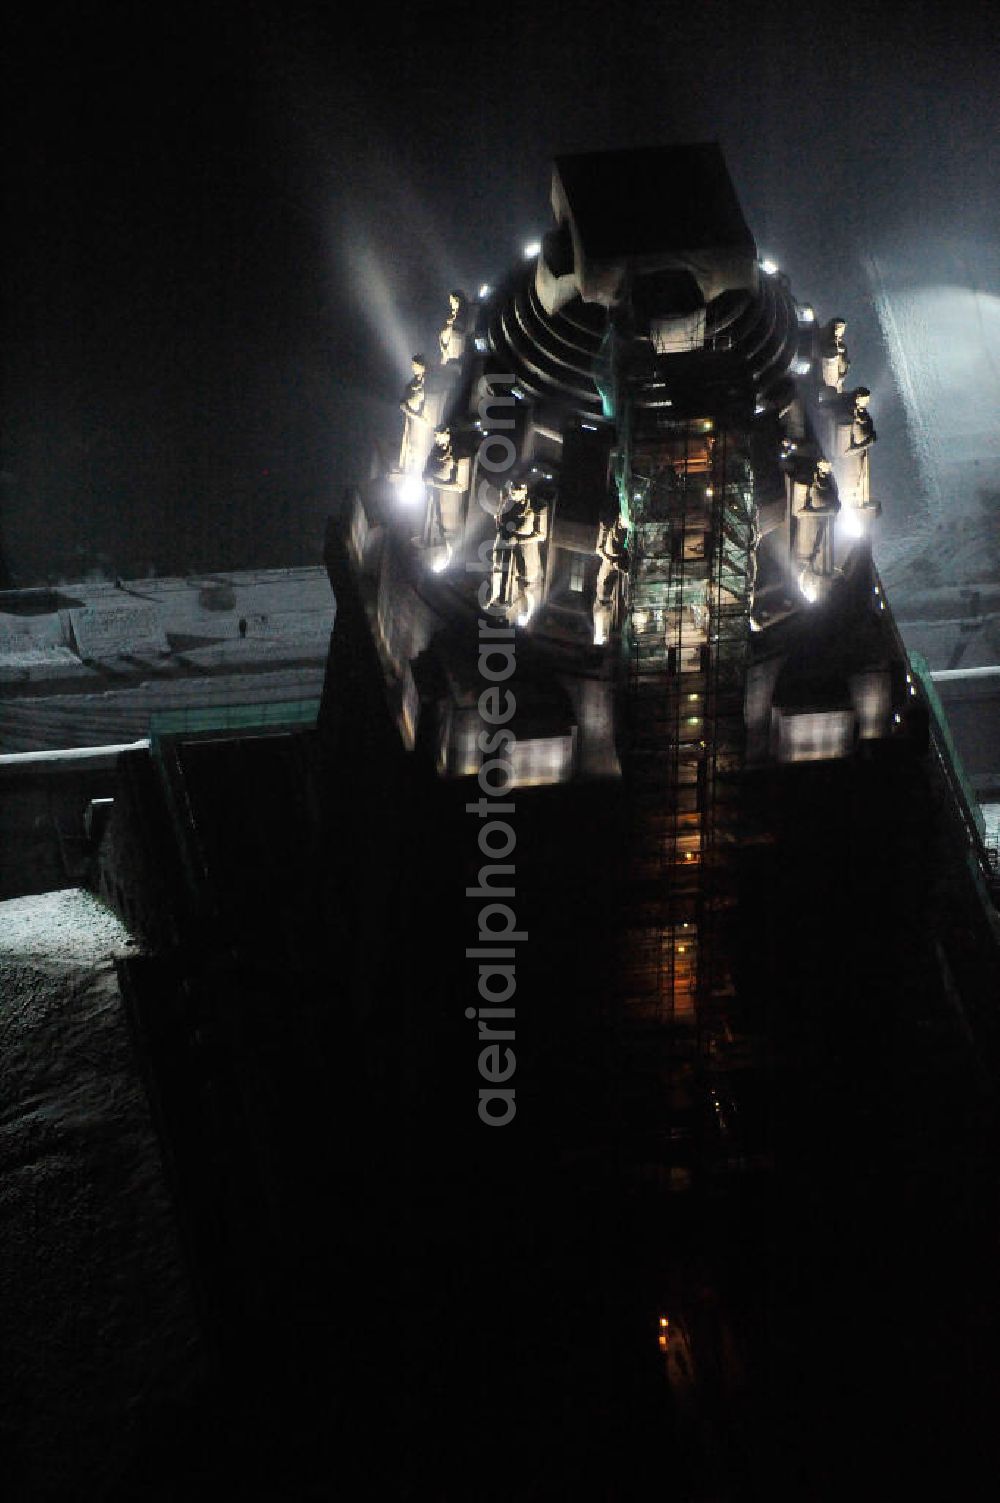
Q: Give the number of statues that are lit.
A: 8